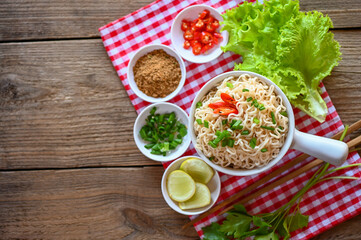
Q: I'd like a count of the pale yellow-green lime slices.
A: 3